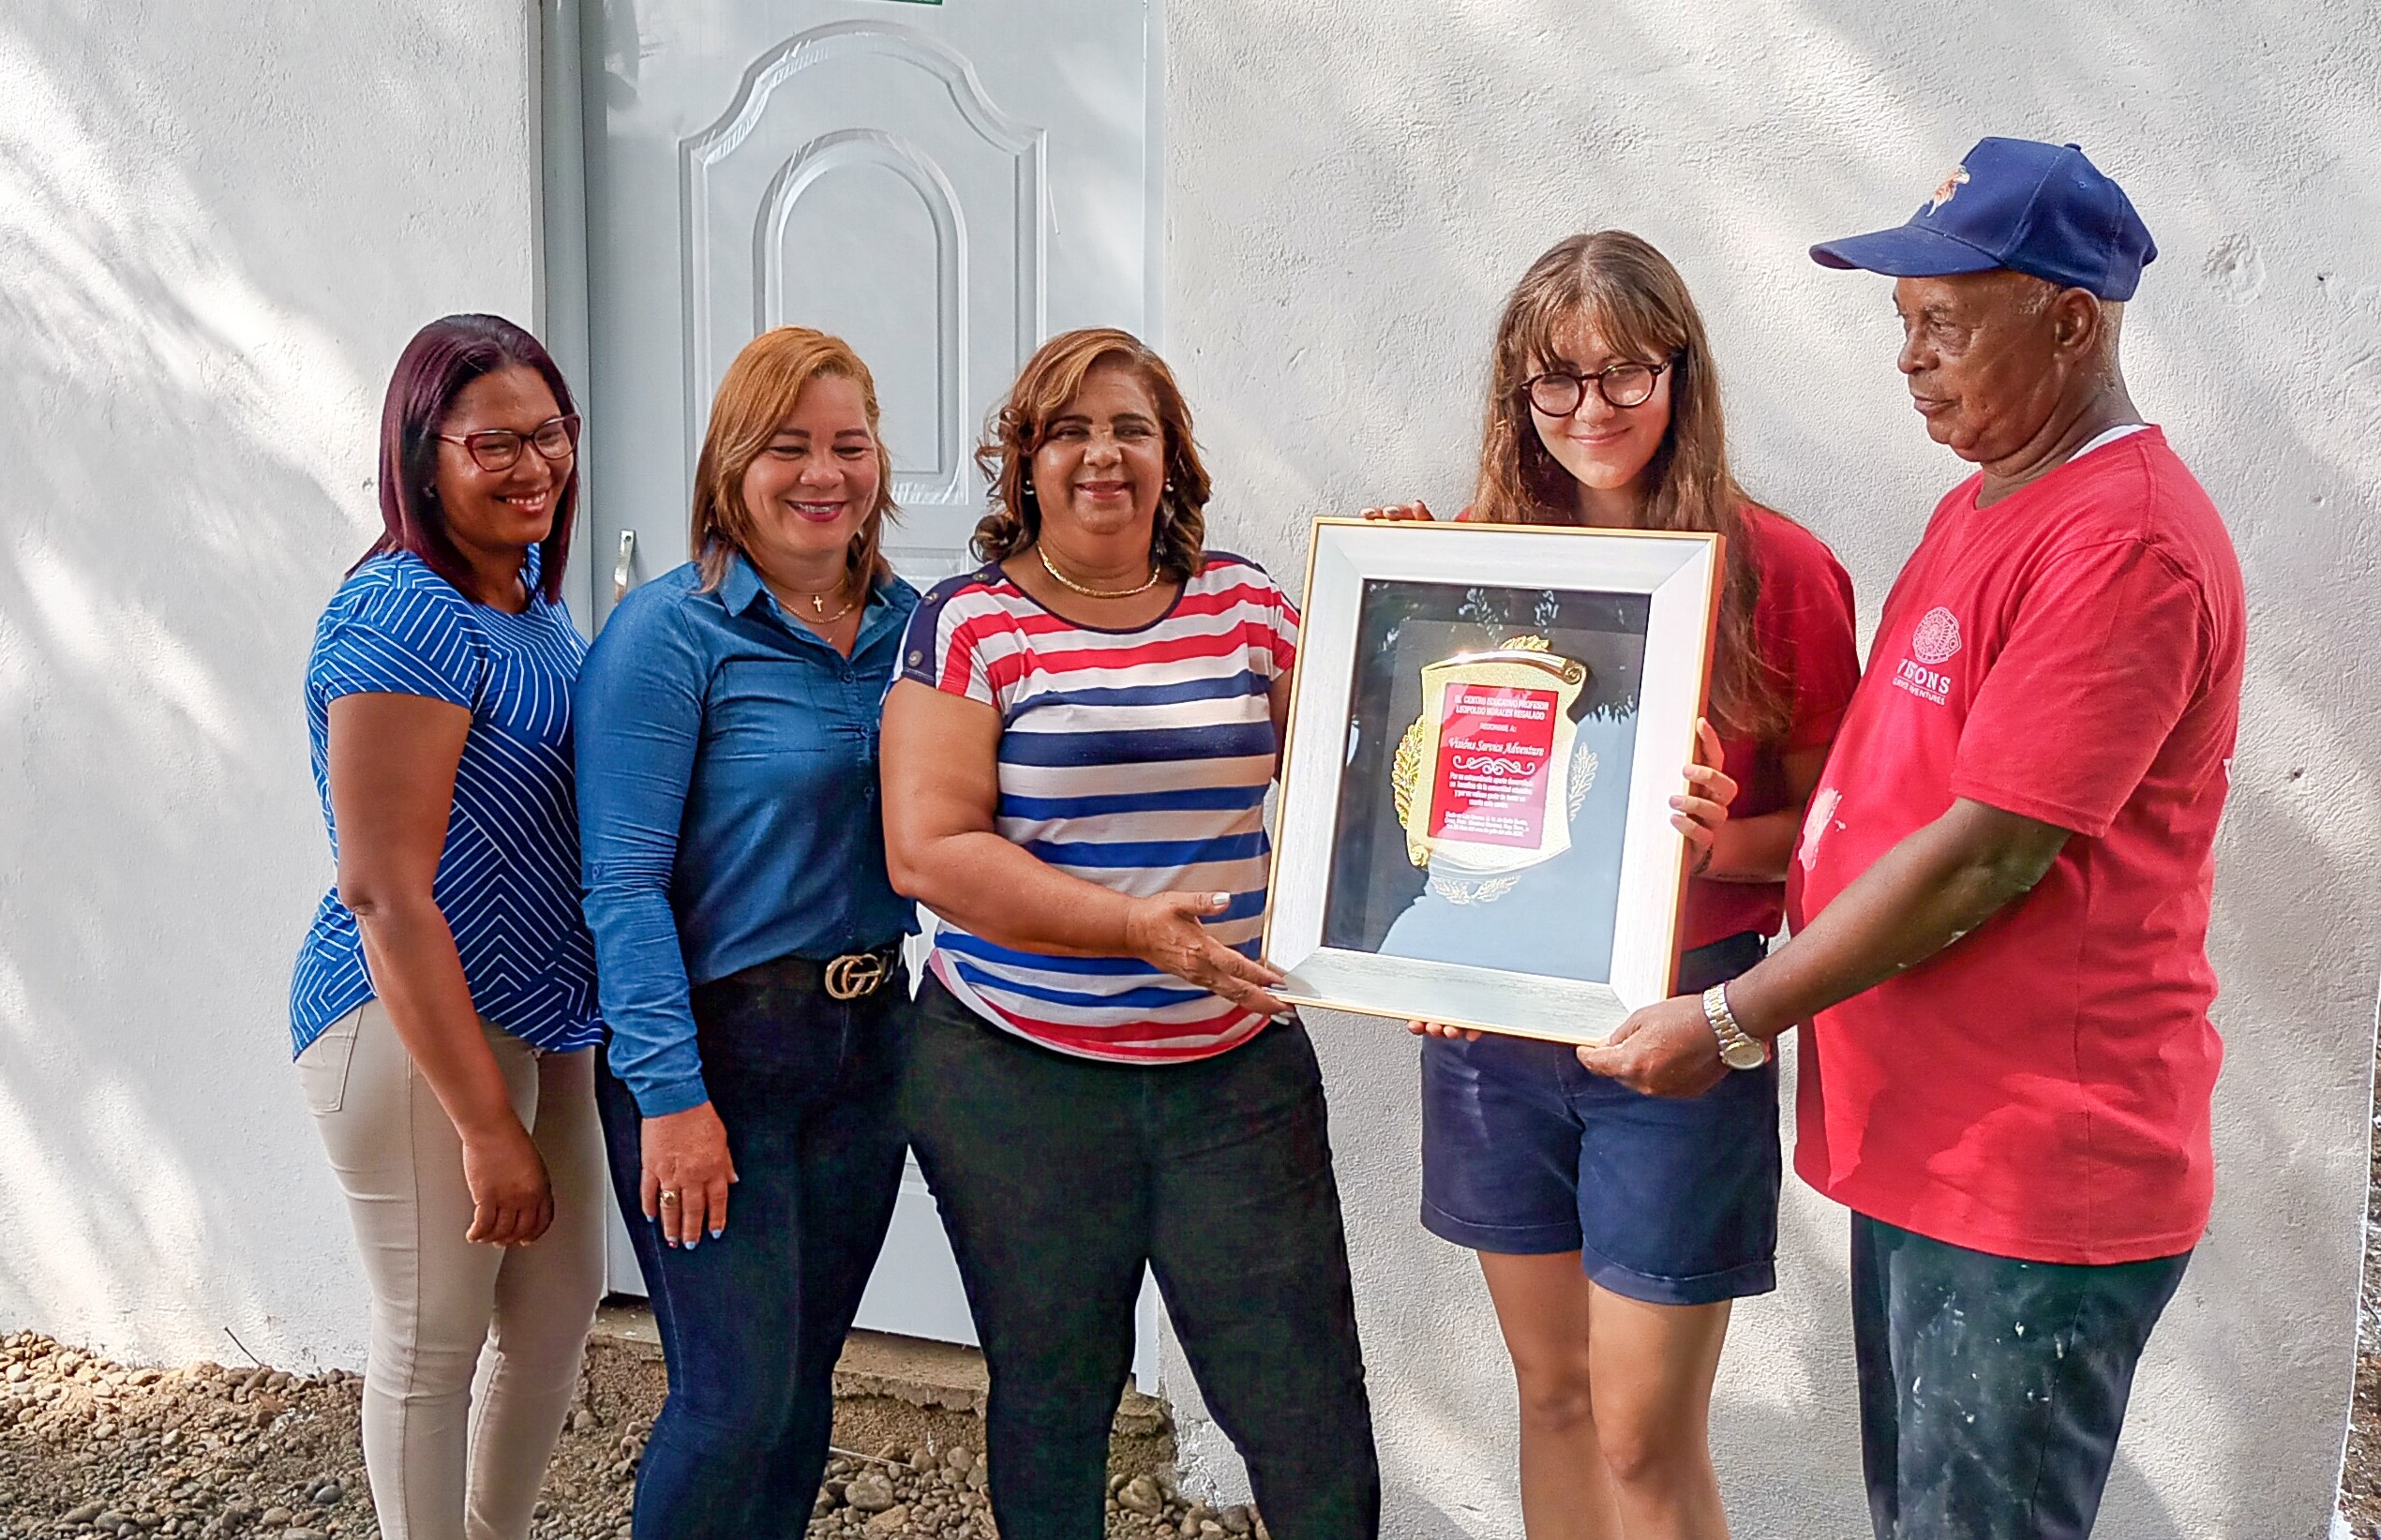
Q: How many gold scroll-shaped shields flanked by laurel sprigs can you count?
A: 1